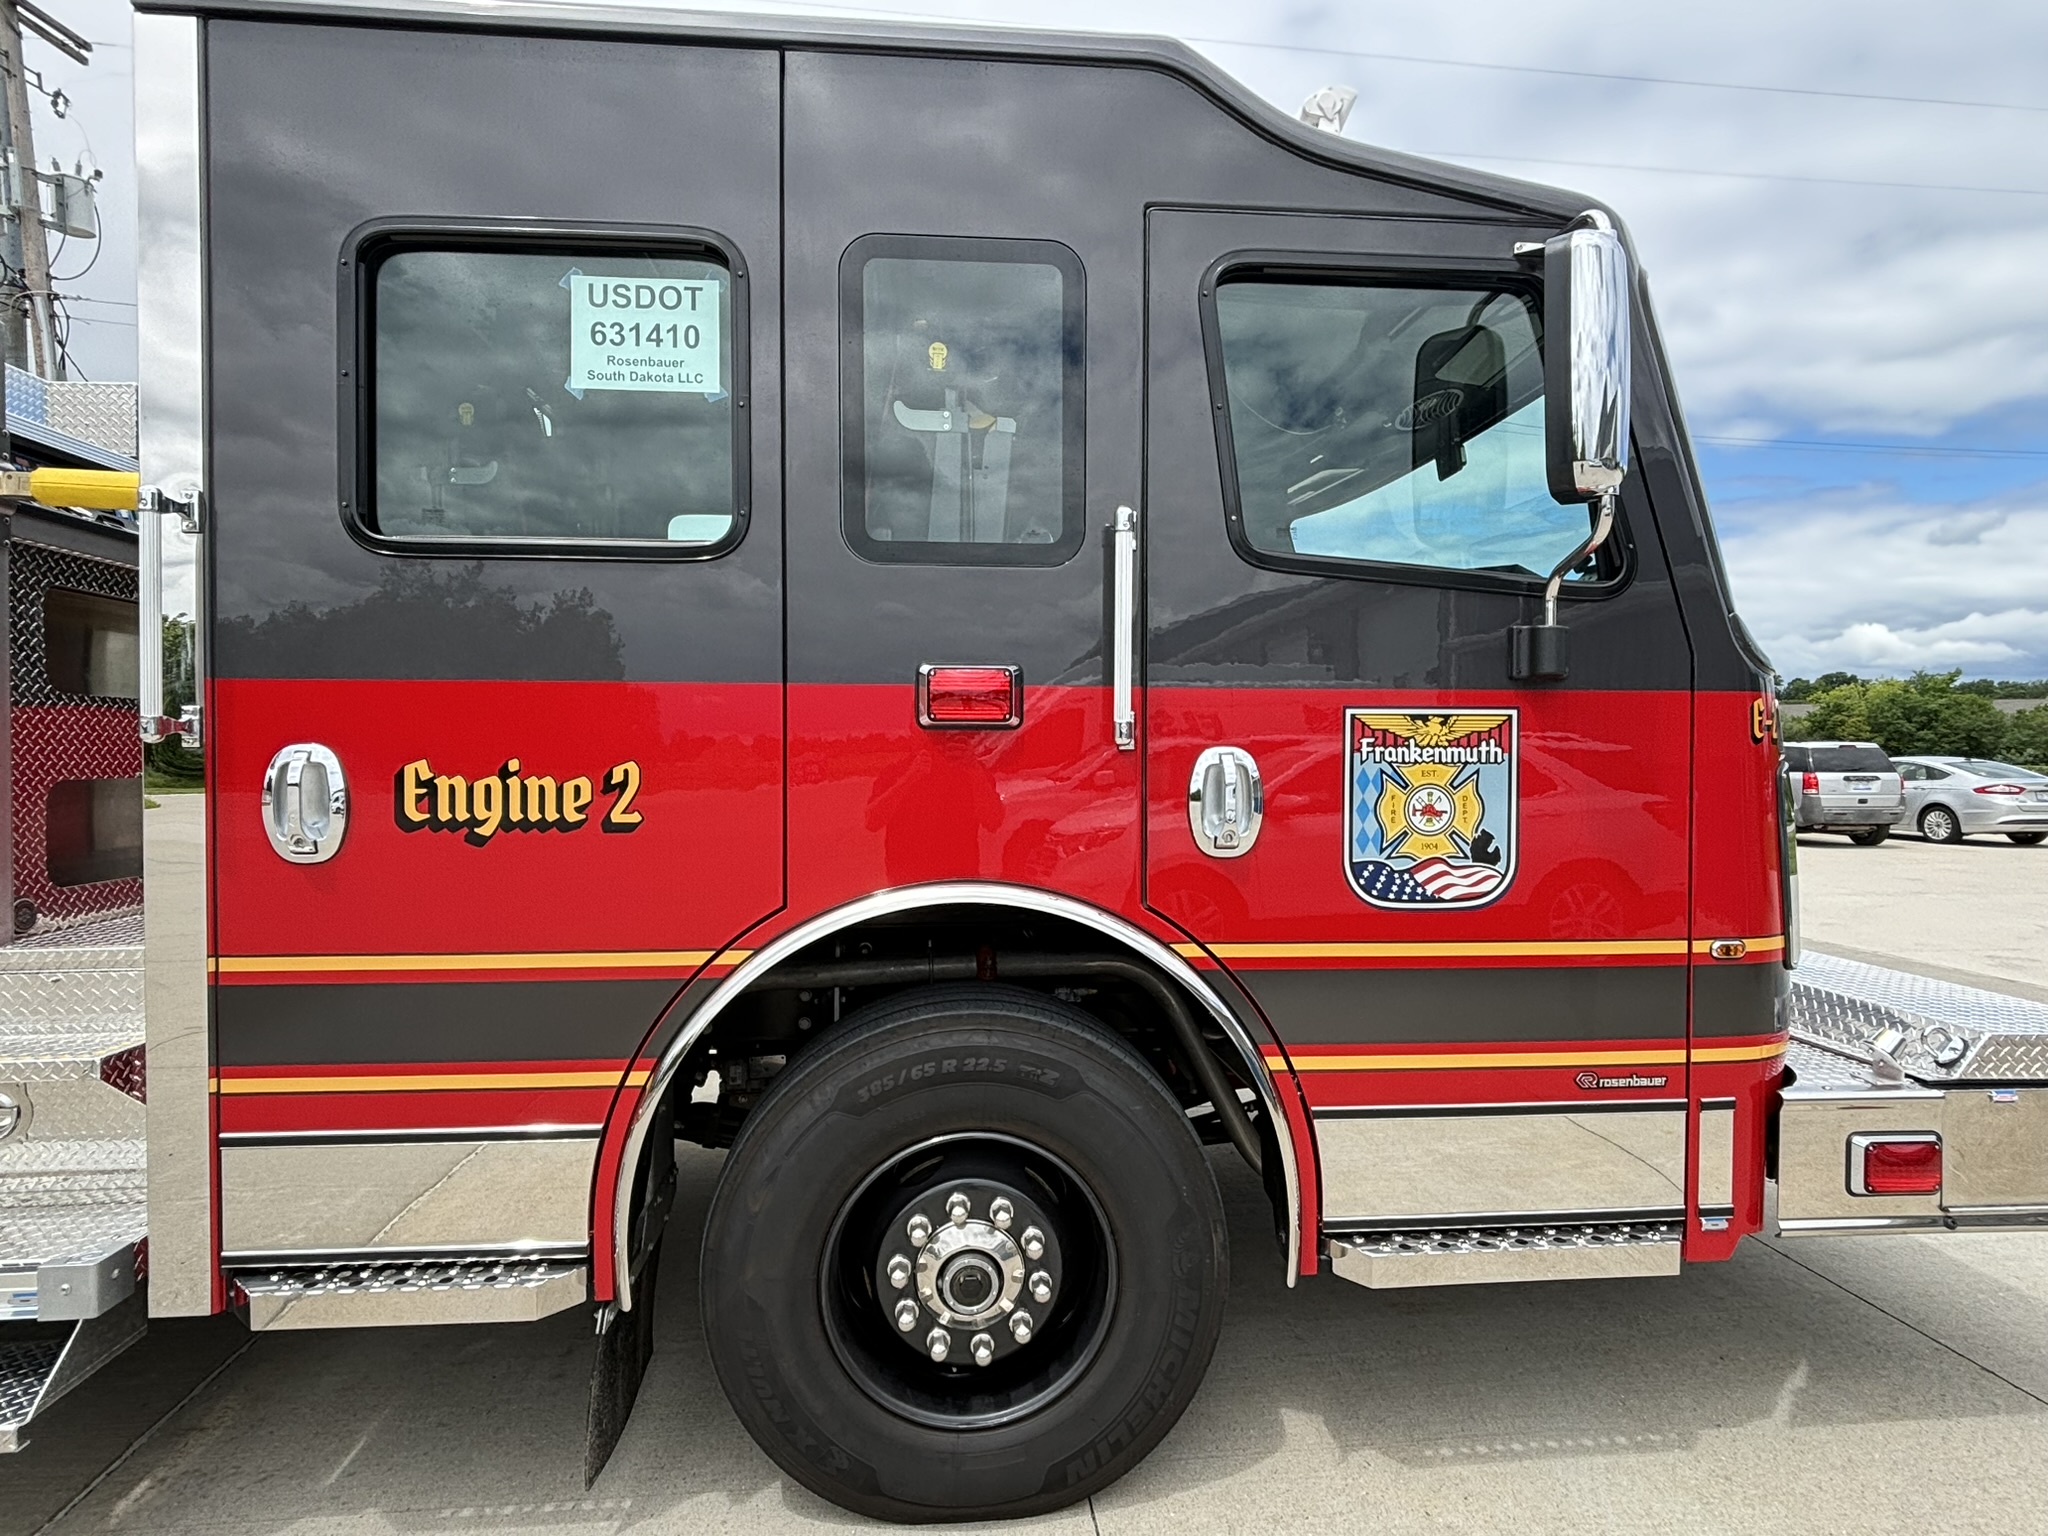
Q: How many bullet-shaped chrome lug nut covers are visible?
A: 10